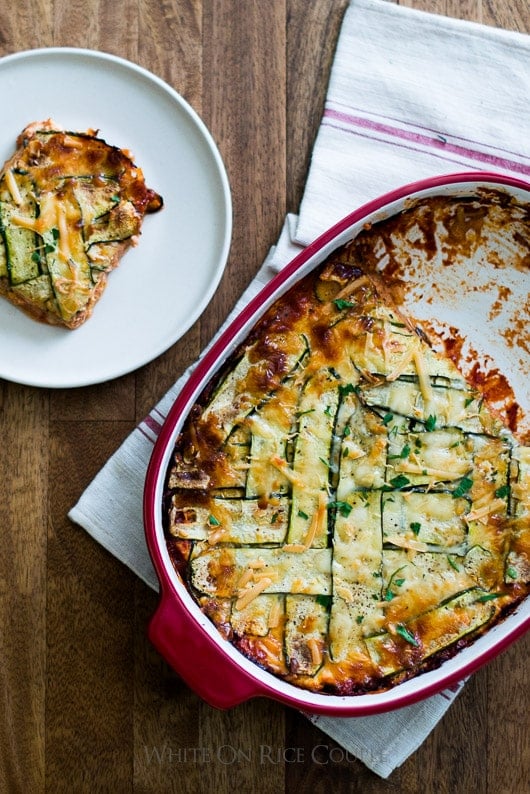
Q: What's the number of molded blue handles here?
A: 0